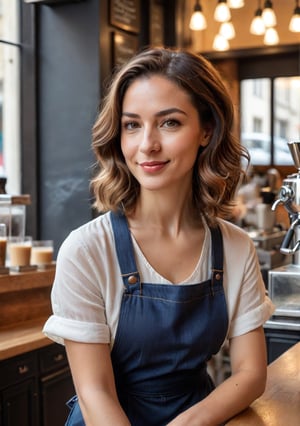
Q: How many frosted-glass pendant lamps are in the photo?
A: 9